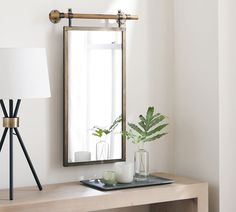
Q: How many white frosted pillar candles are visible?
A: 1